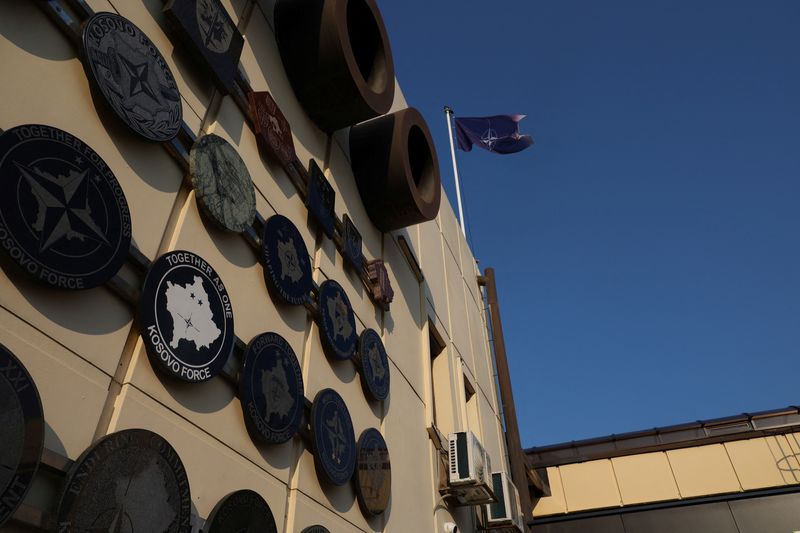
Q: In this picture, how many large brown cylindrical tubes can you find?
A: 2